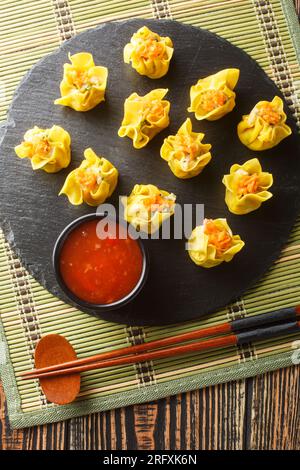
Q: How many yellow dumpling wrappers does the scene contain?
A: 11